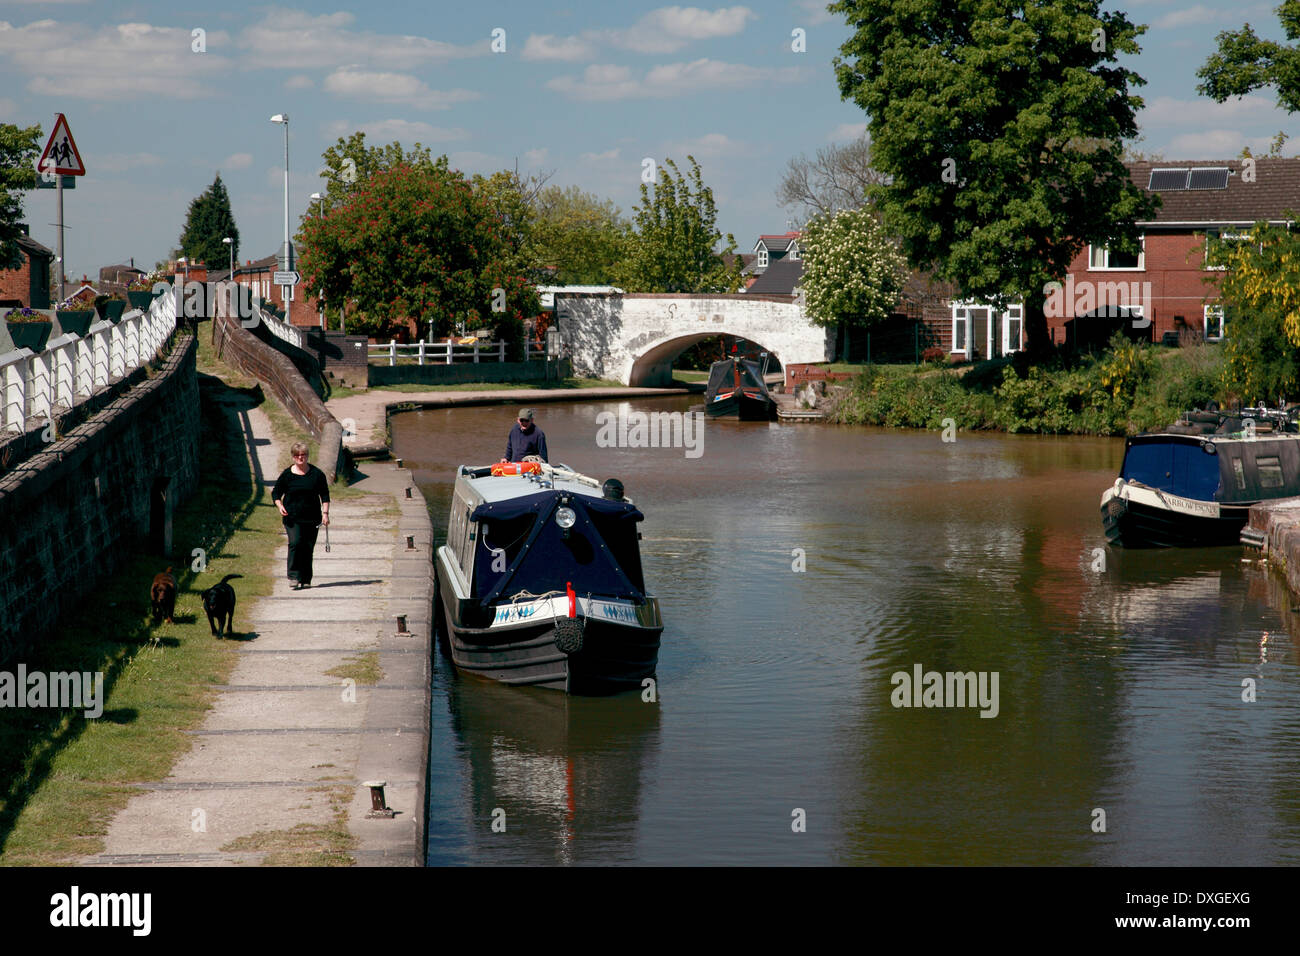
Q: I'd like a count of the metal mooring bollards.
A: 5